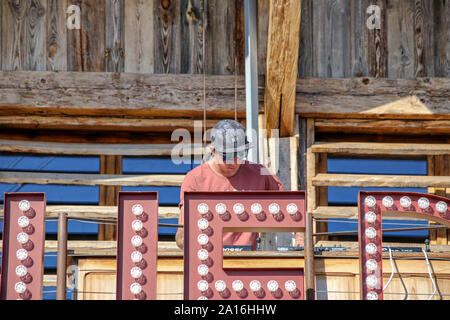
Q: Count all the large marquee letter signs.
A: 4